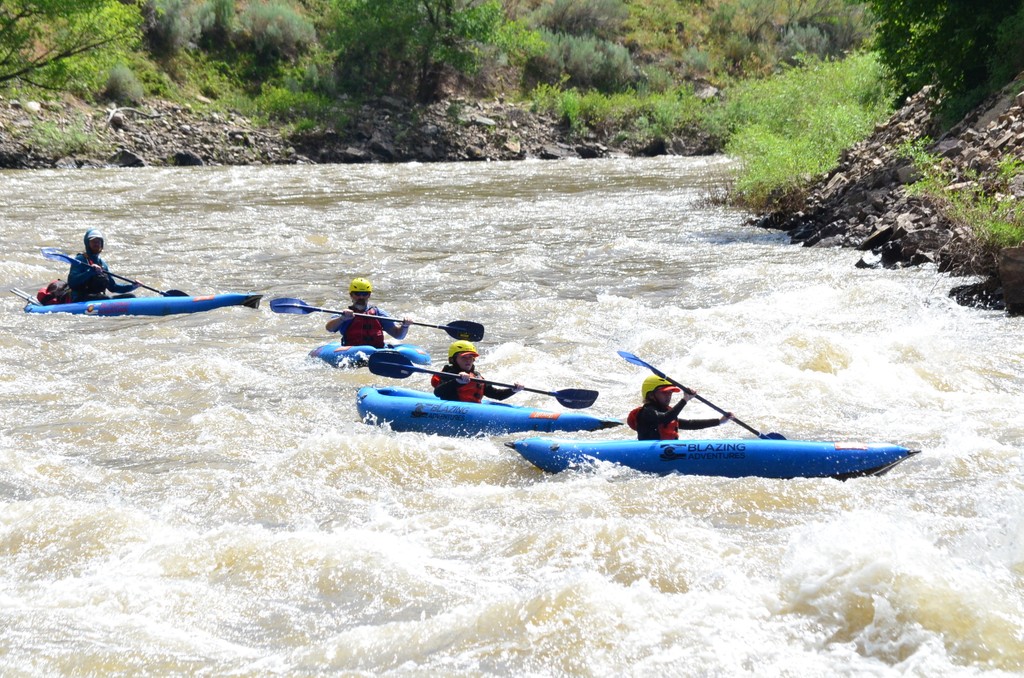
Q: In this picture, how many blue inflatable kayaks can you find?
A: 4